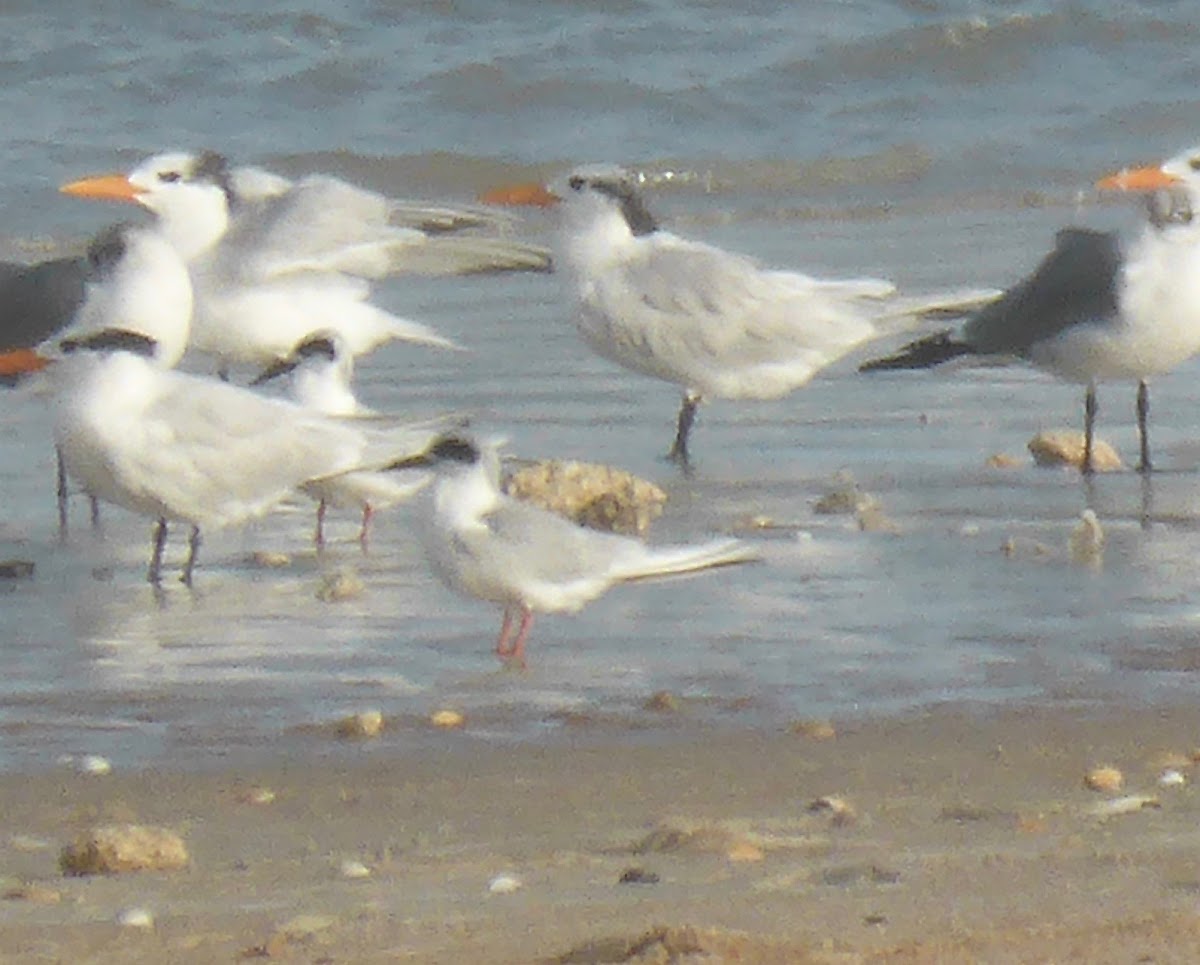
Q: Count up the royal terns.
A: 4